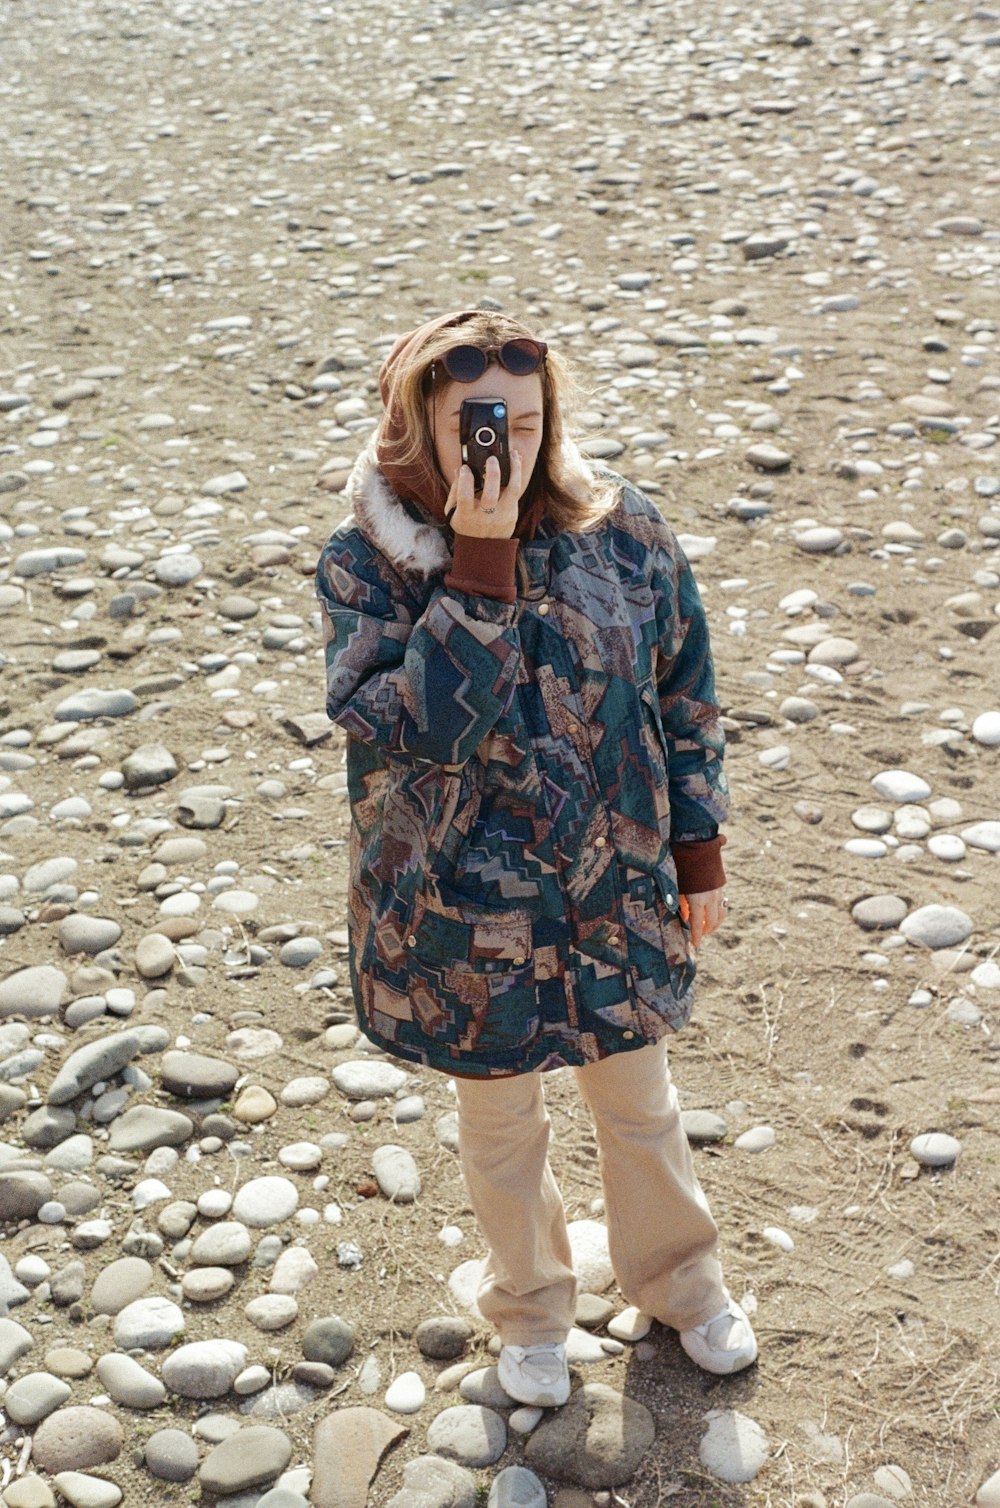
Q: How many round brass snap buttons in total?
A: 8